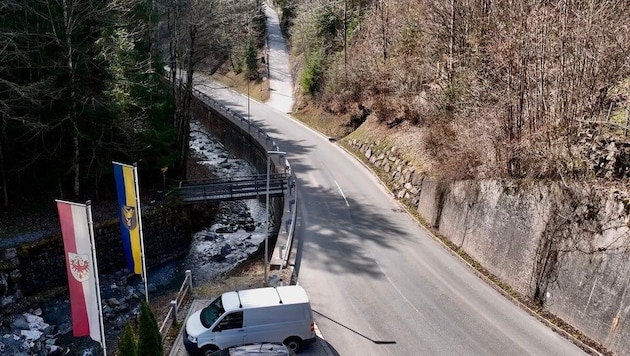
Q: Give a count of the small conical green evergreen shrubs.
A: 2